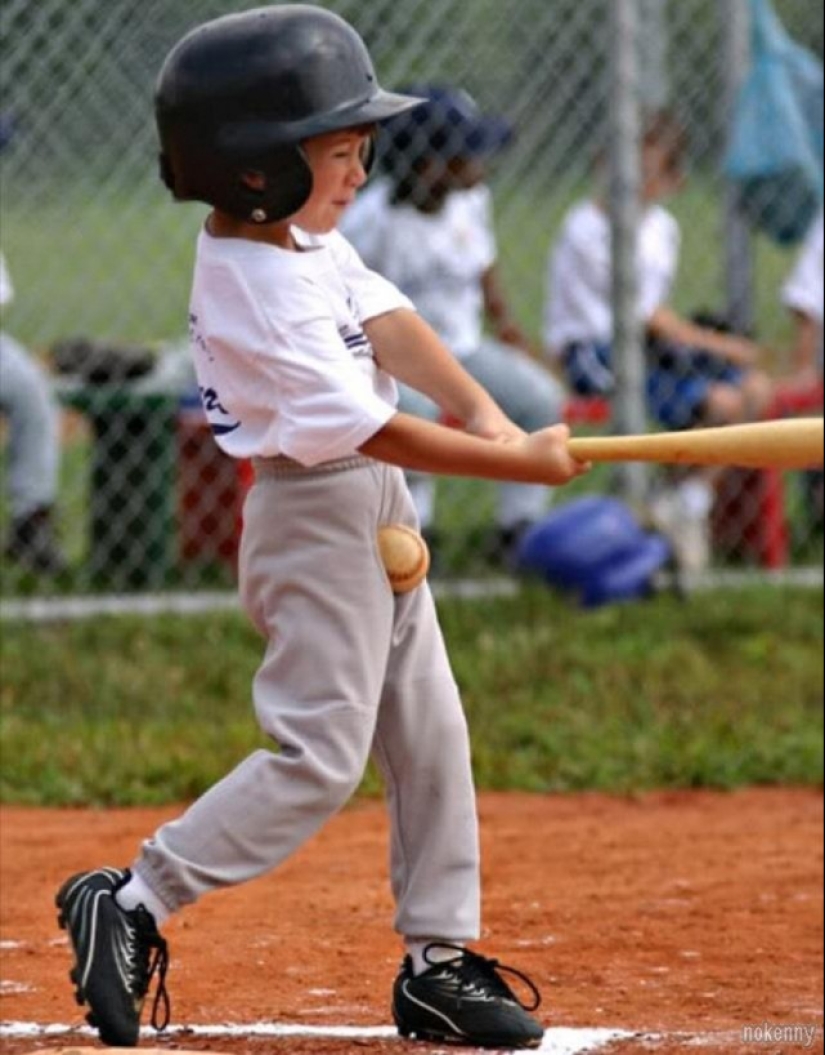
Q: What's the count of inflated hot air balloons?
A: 0